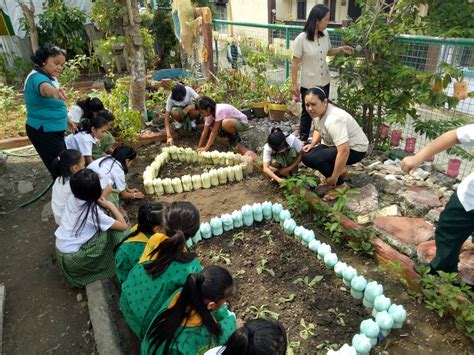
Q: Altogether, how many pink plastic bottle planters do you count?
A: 5